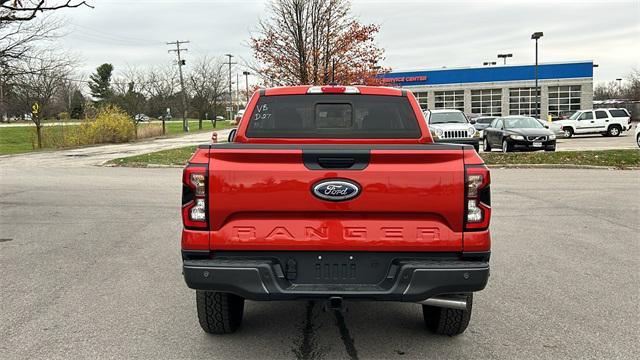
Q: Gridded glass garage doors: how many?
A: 5